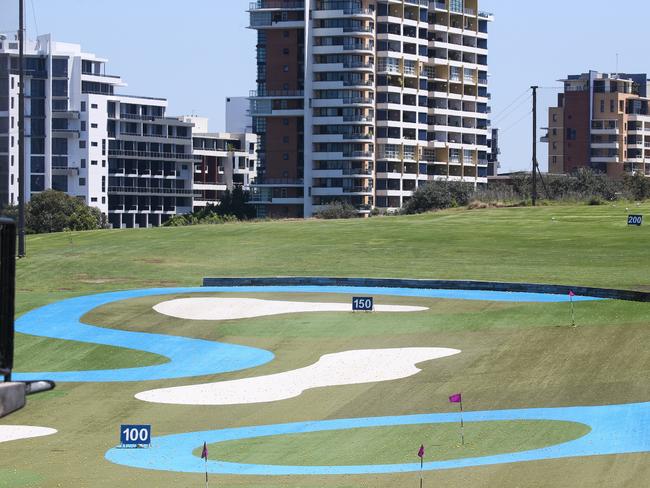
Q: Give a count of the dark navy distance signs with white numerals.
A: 3